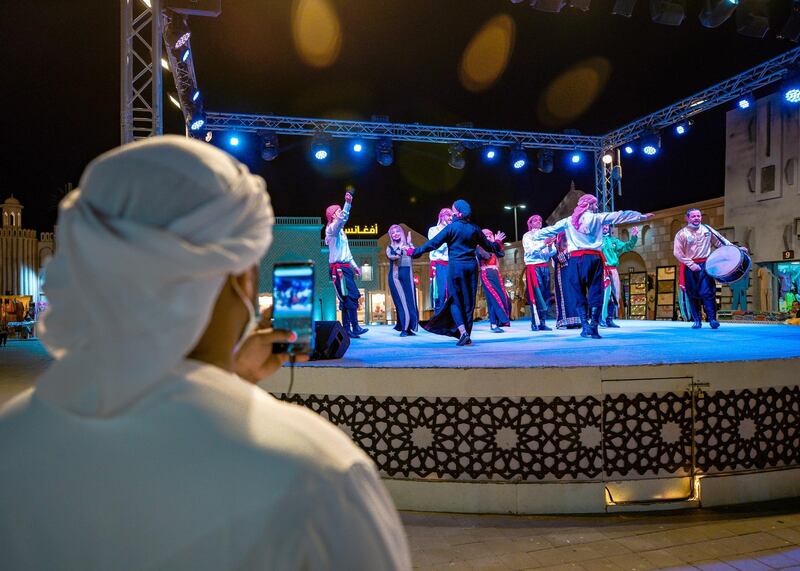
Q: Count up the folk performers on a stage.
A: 10